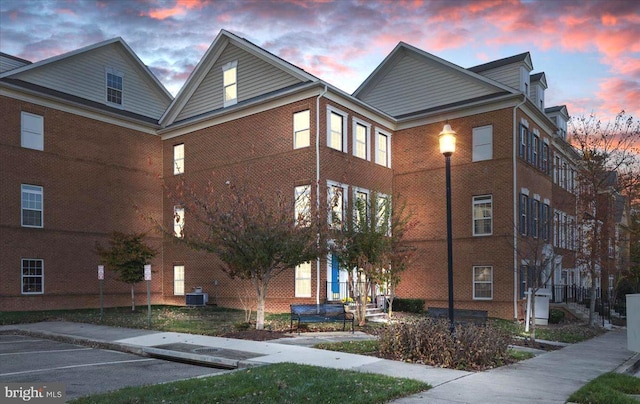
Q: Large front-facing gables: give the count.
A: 3